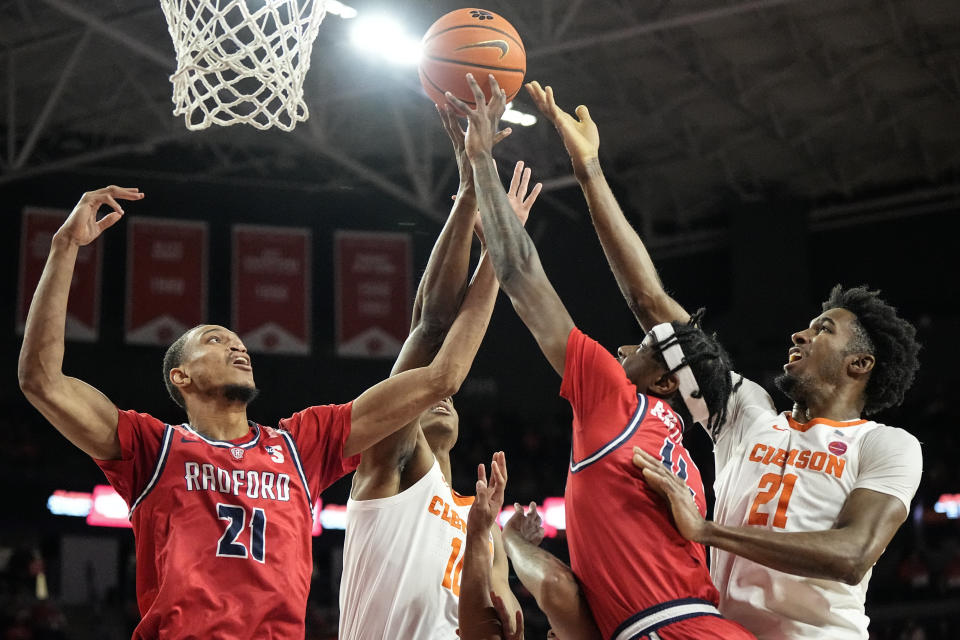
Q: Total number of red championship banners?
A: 4